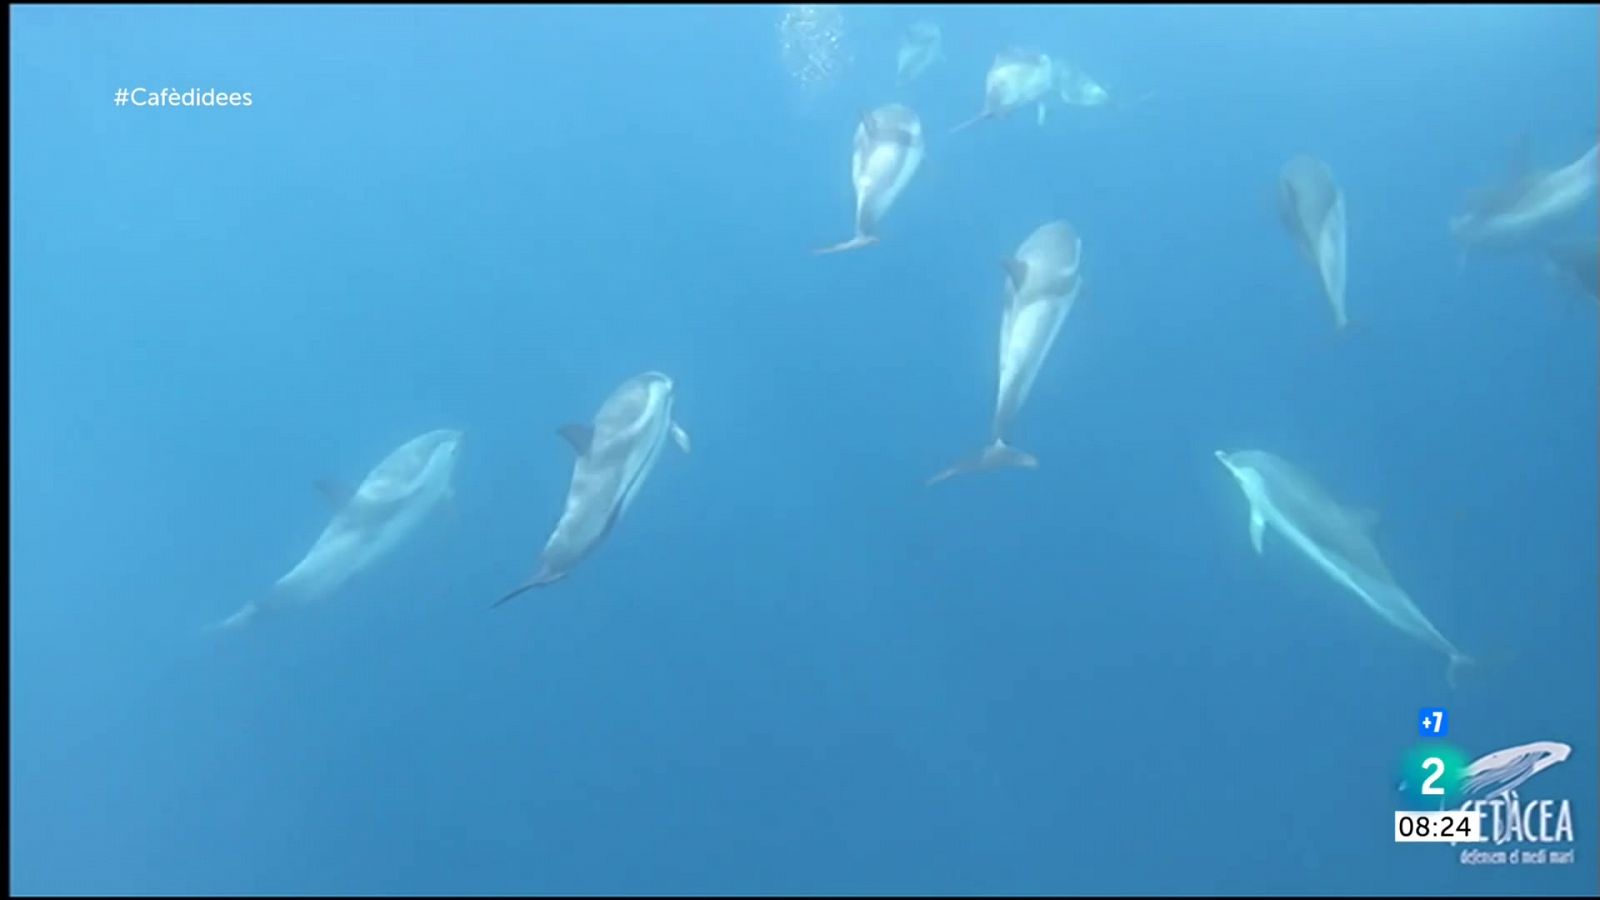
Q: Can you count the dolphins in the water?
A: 11